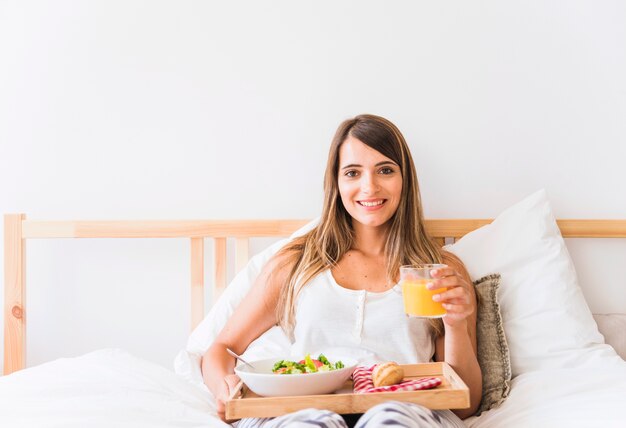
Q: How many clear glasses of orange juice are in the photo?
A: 1